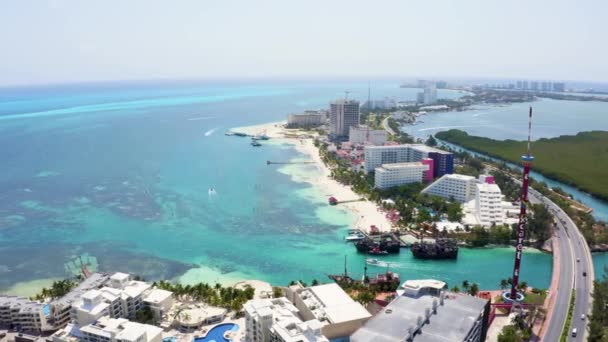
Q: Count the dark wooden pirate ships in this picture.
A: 3